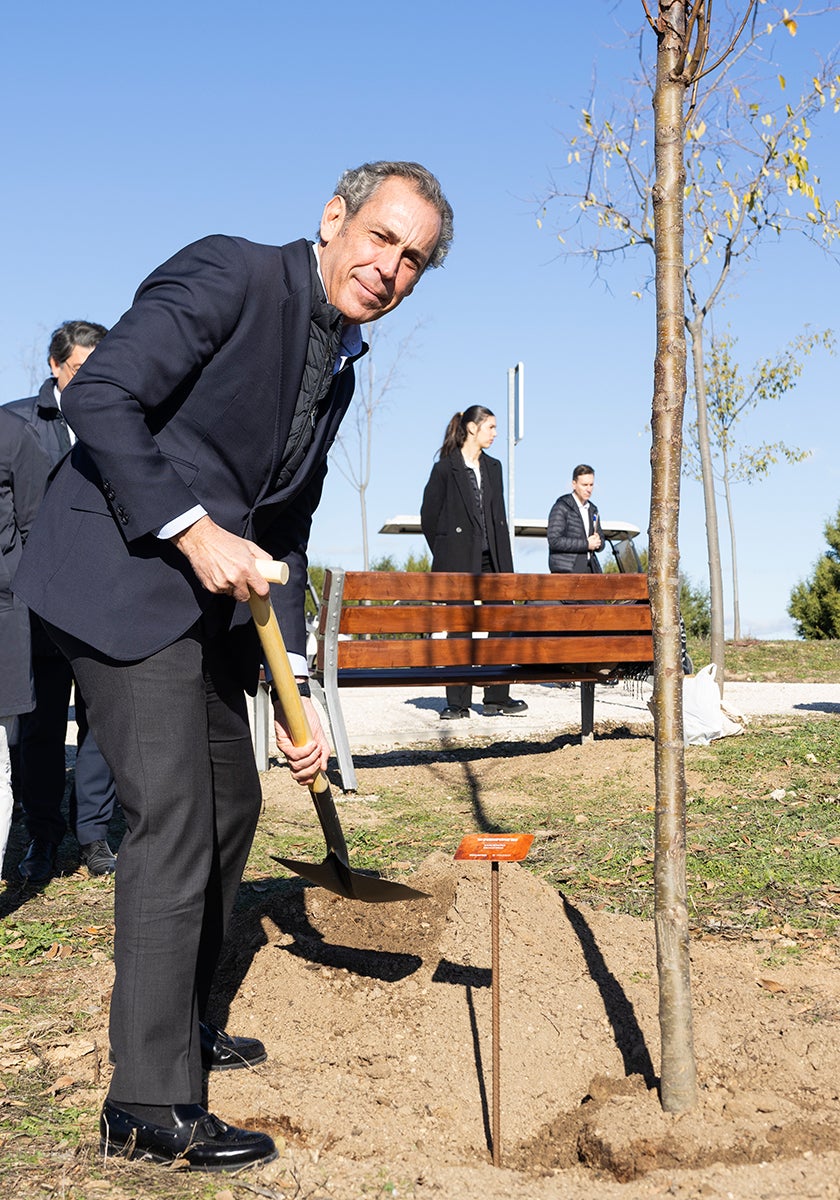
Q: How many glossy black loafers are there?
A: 2